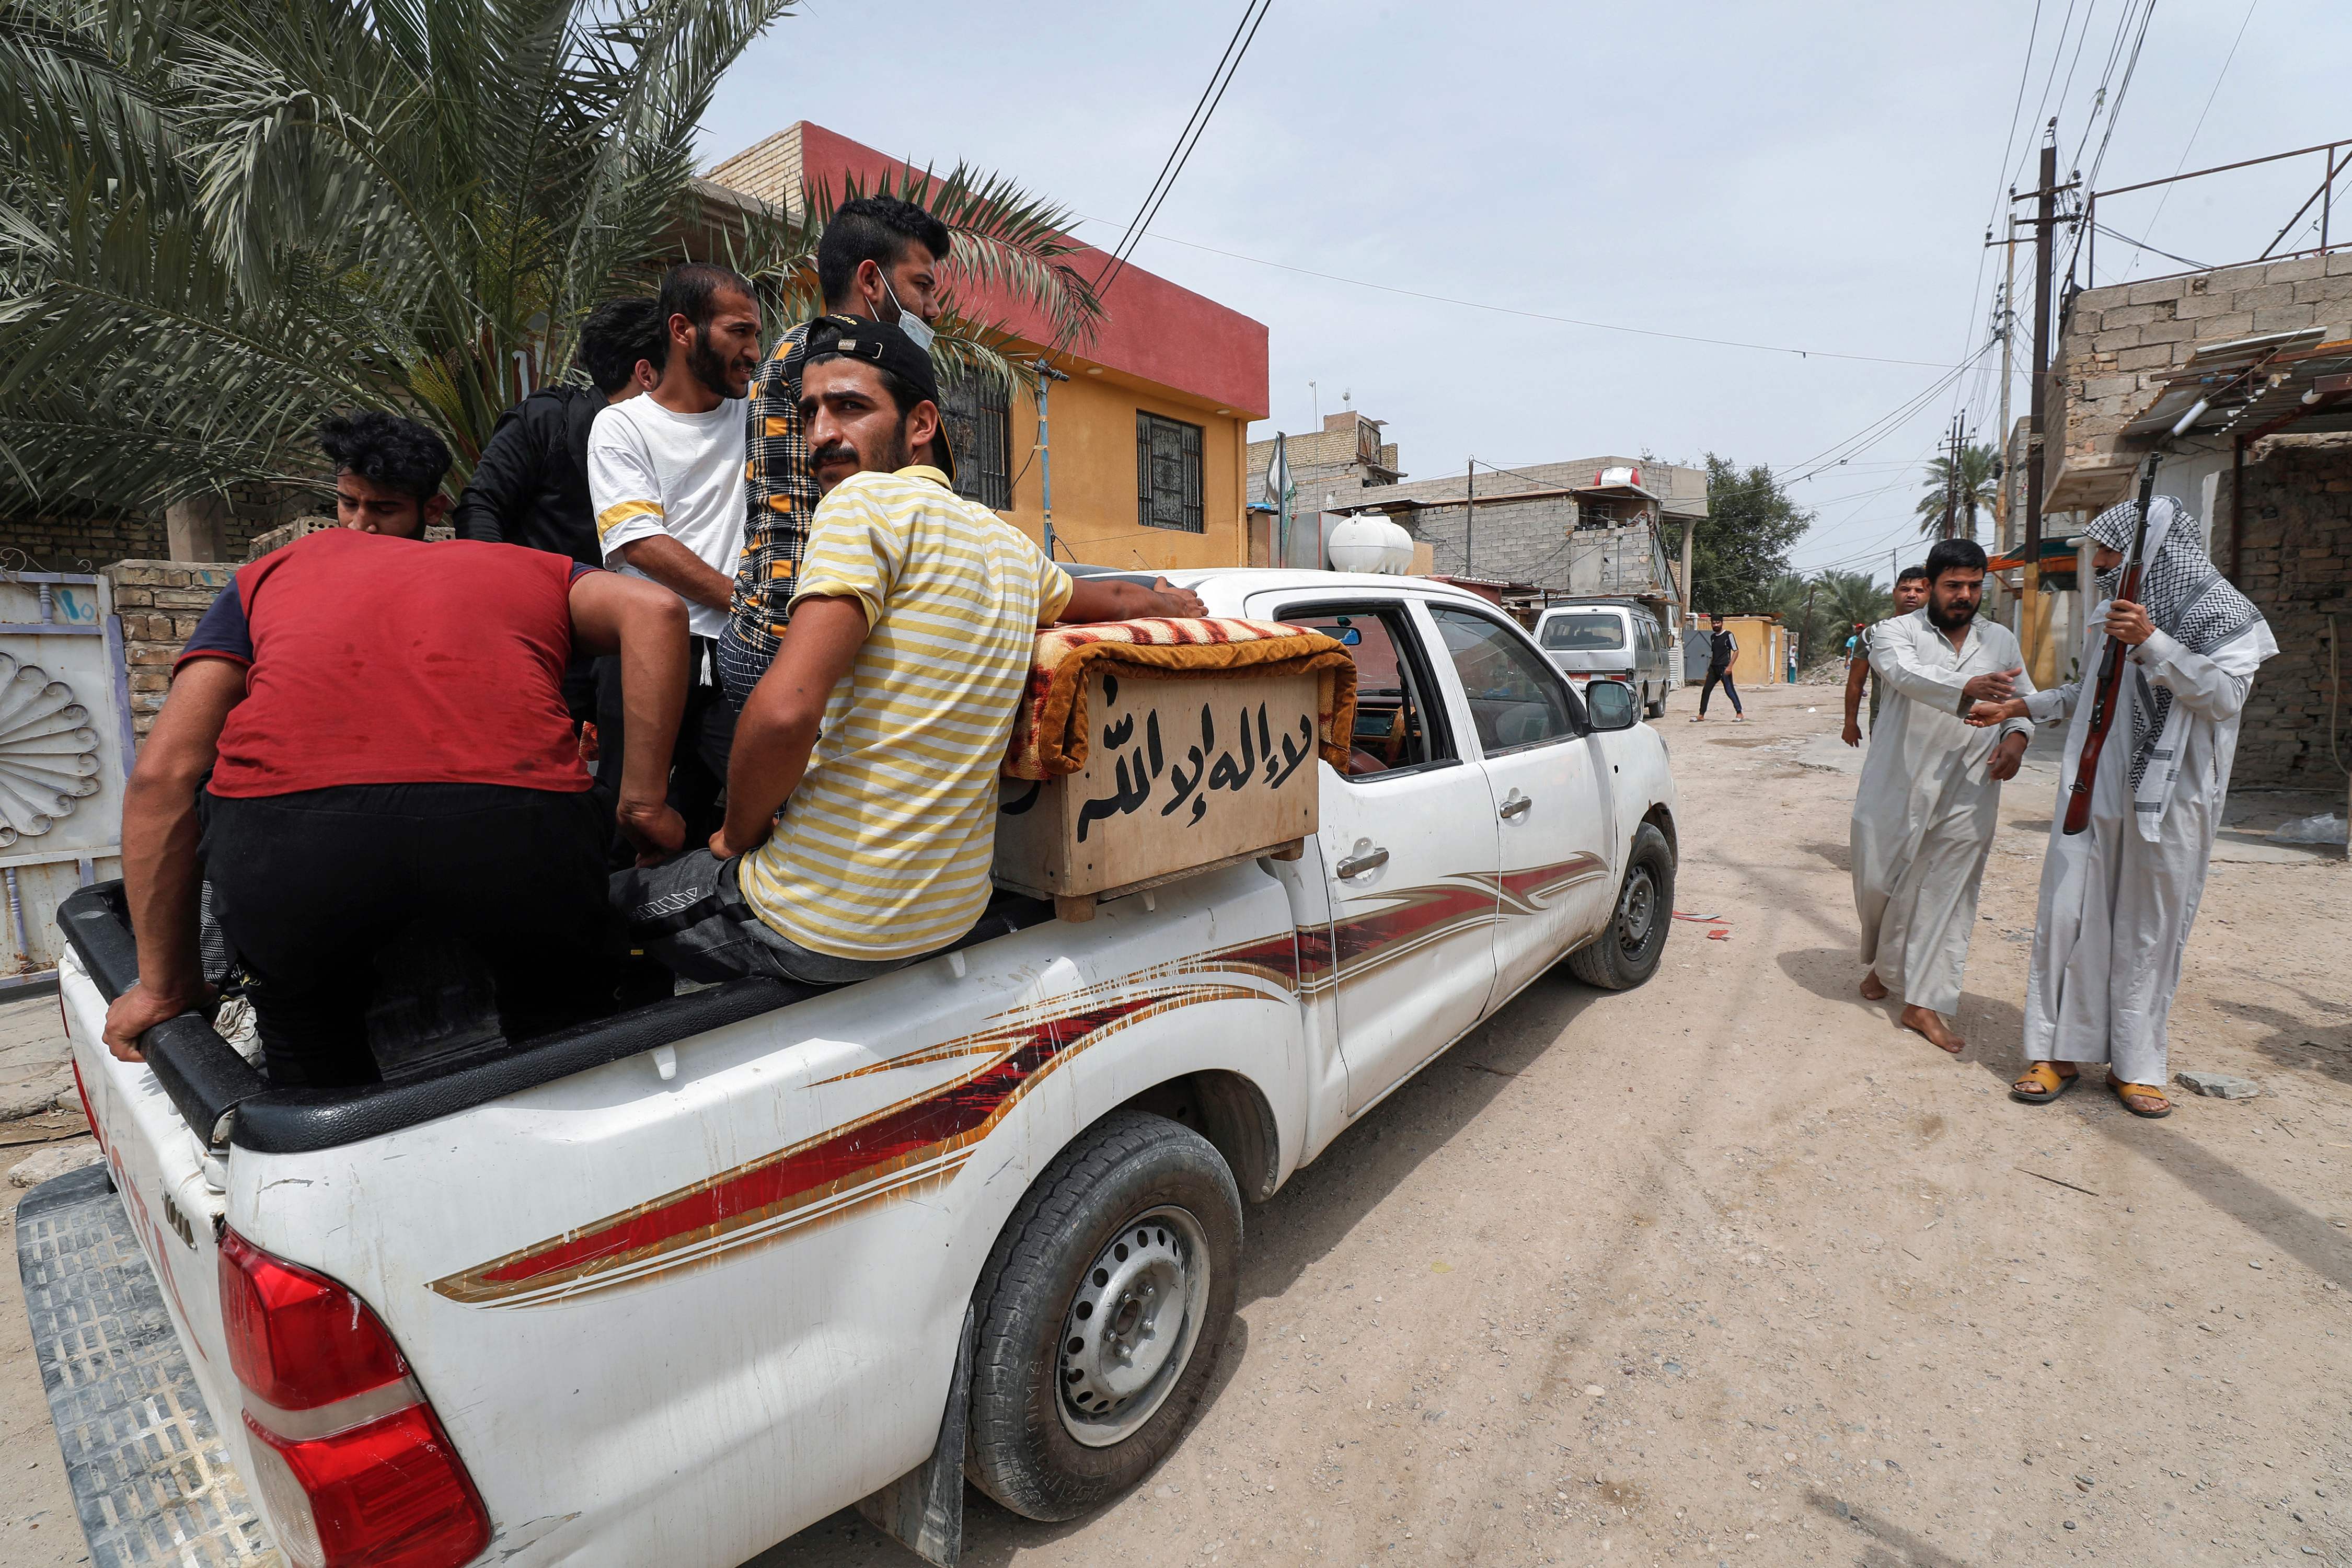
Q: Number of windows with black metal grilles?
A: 2